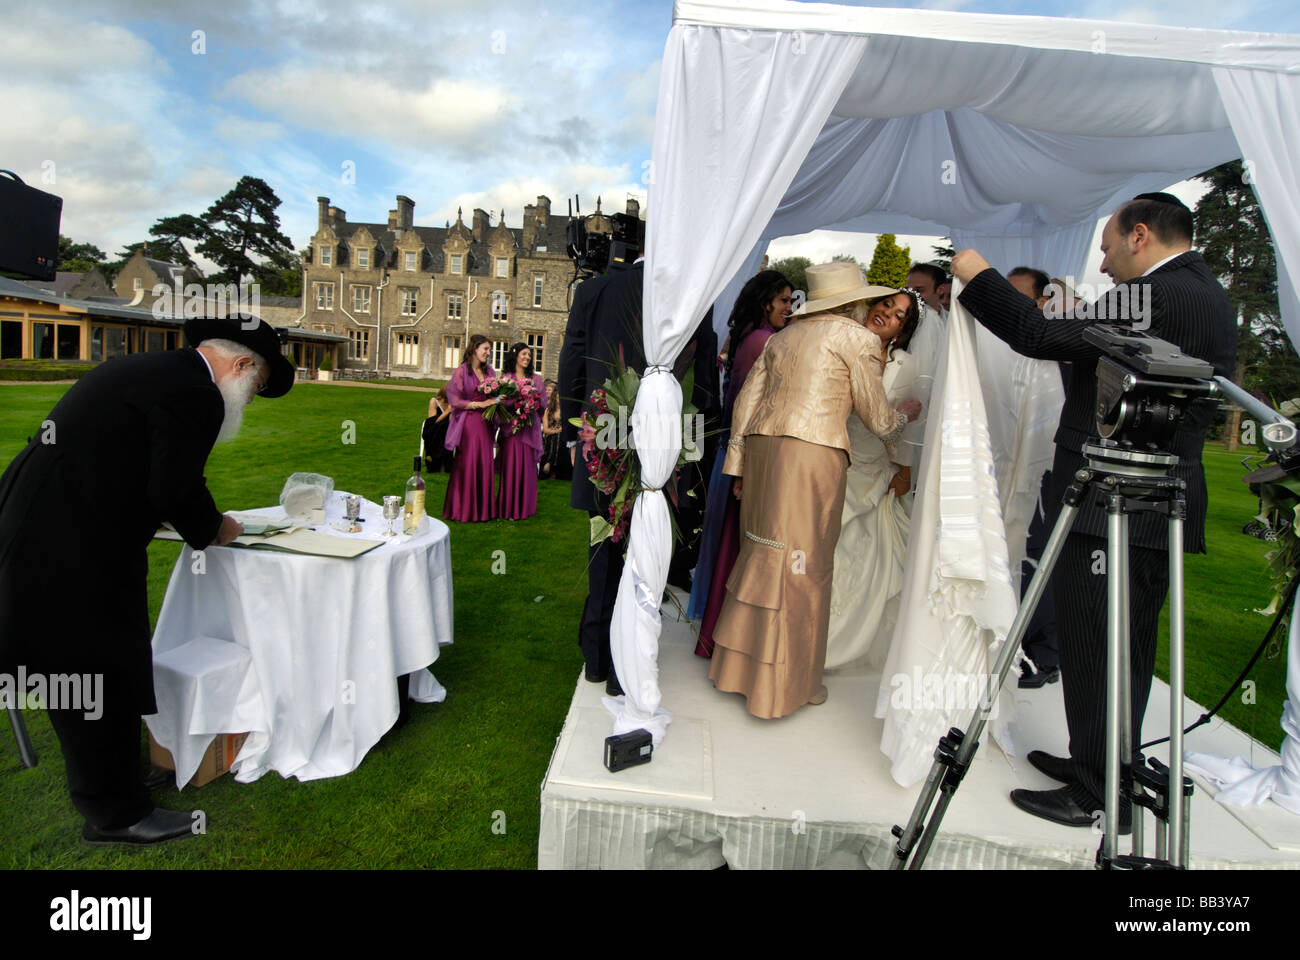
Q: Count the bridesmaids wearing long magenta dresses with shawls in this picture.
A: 2